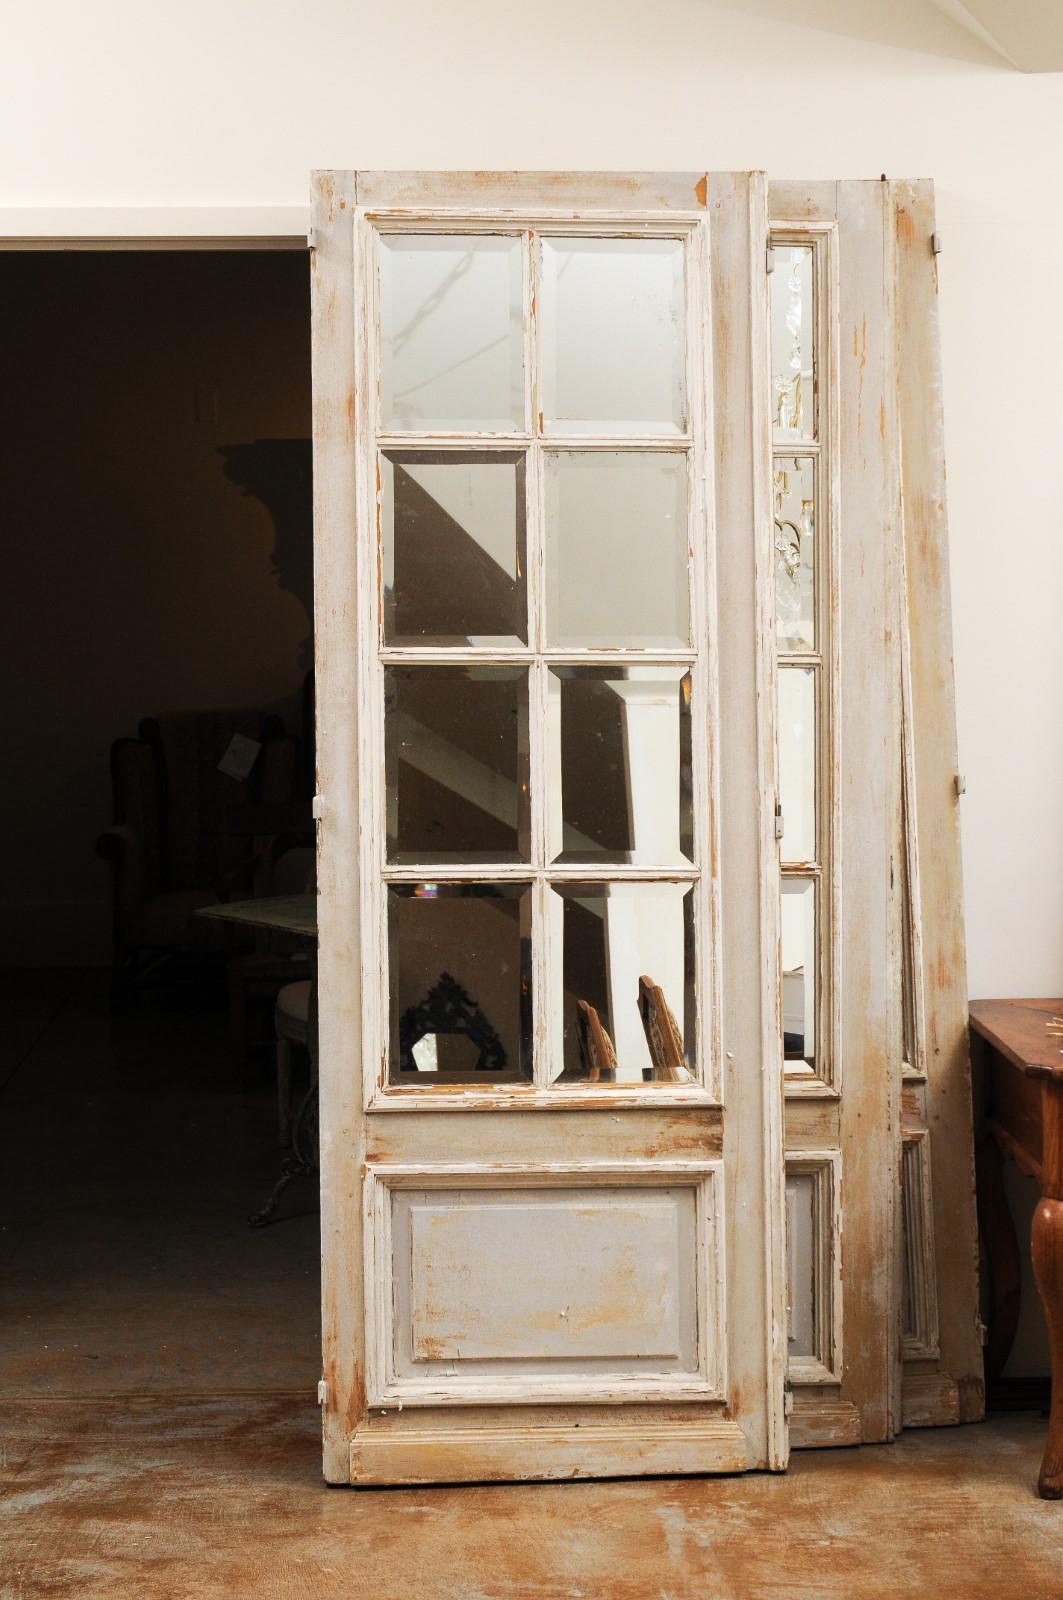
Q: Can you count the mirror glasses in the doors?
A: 12